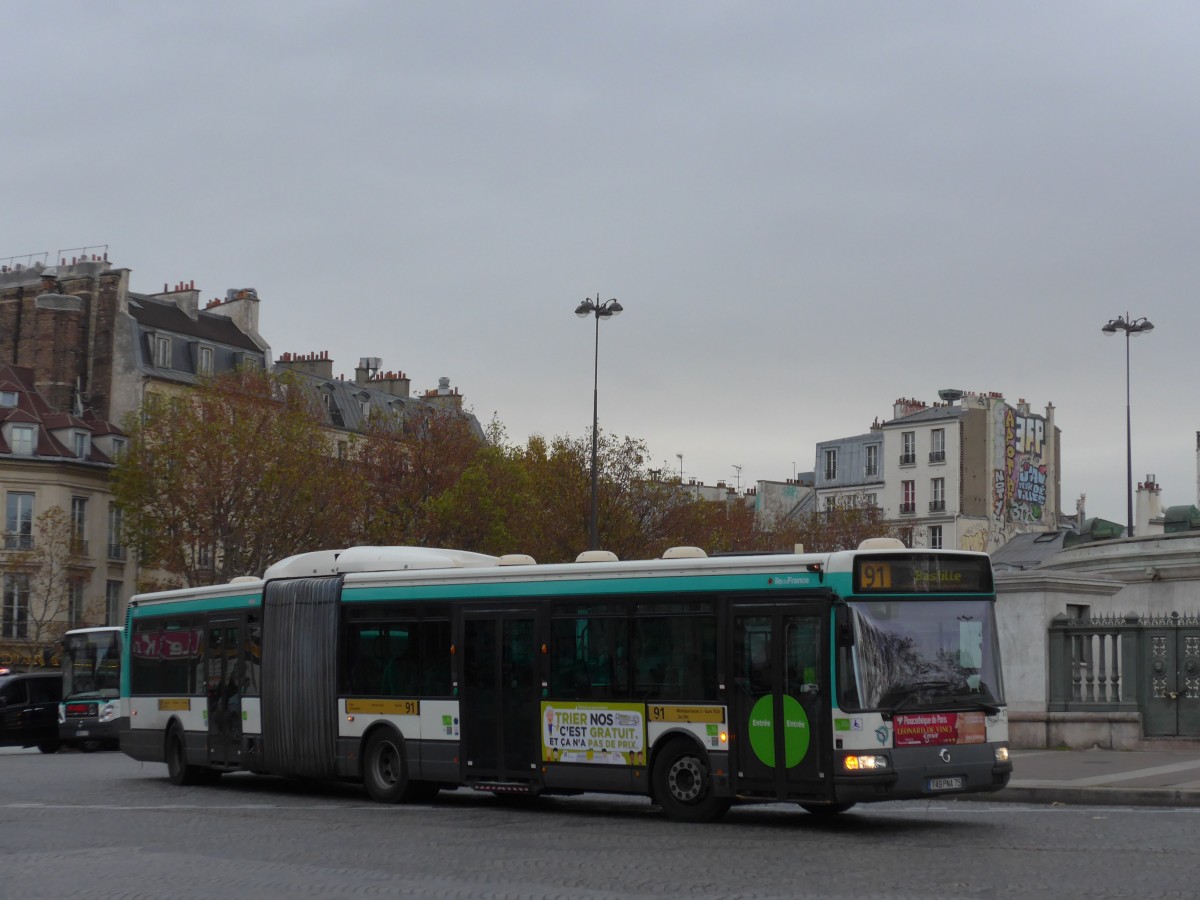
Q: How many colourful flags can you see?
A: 0